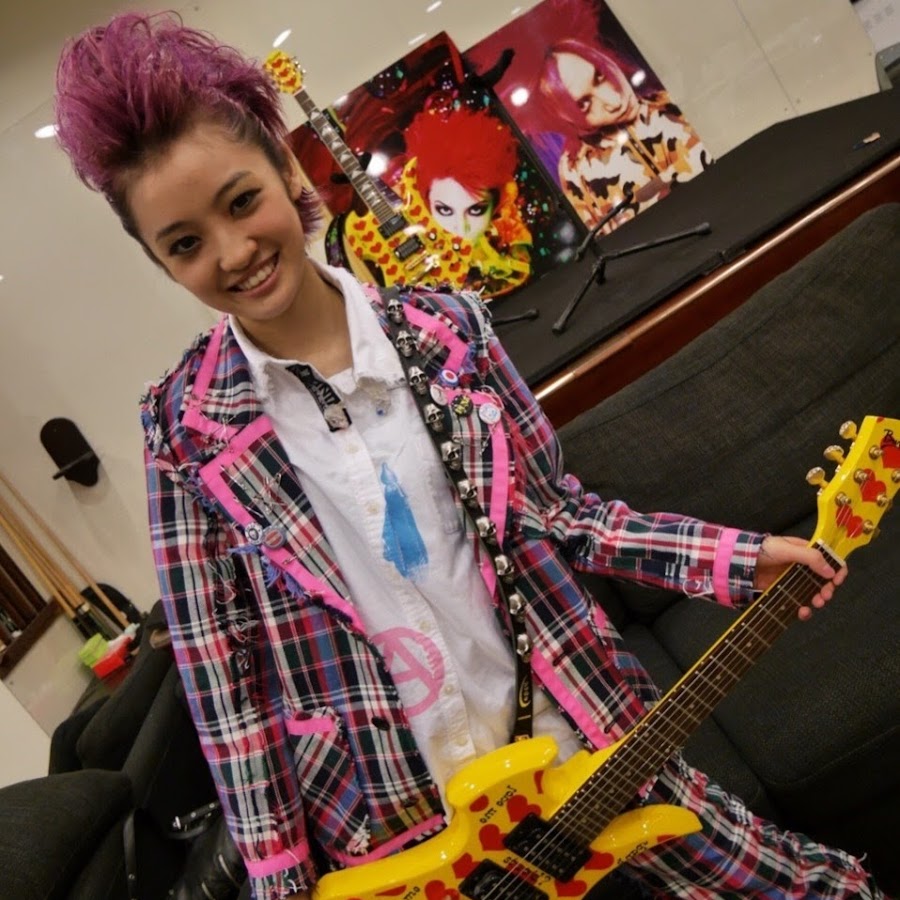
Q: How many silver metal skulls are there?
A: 10